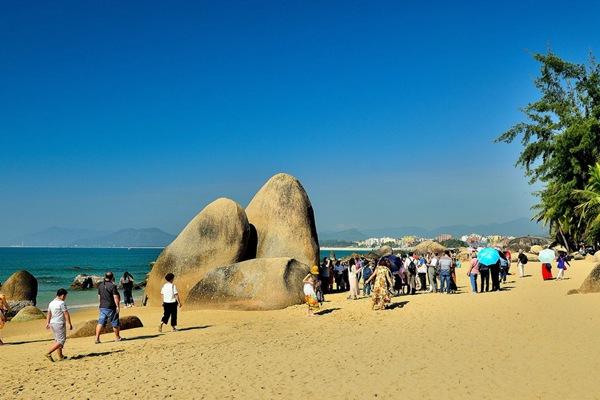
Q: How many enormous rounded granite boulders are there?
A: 3